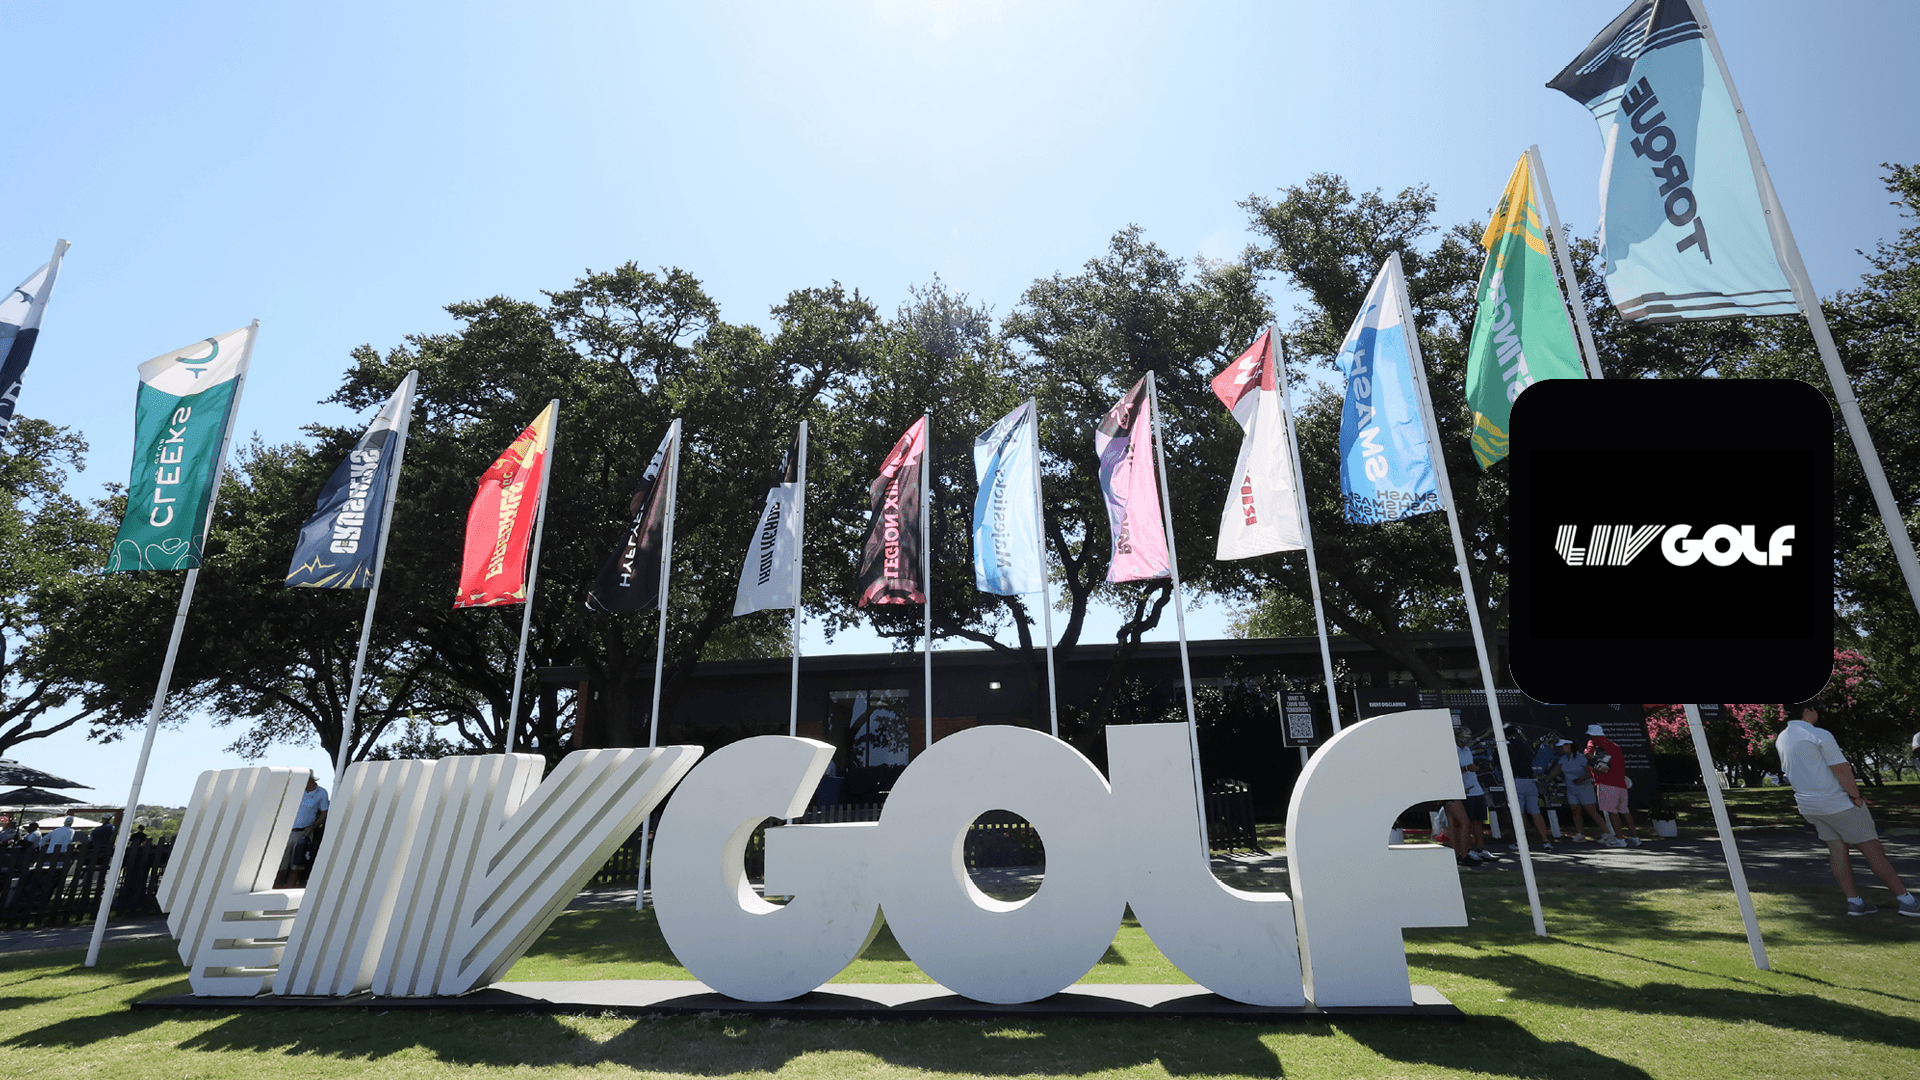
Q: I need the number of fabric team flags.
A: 13